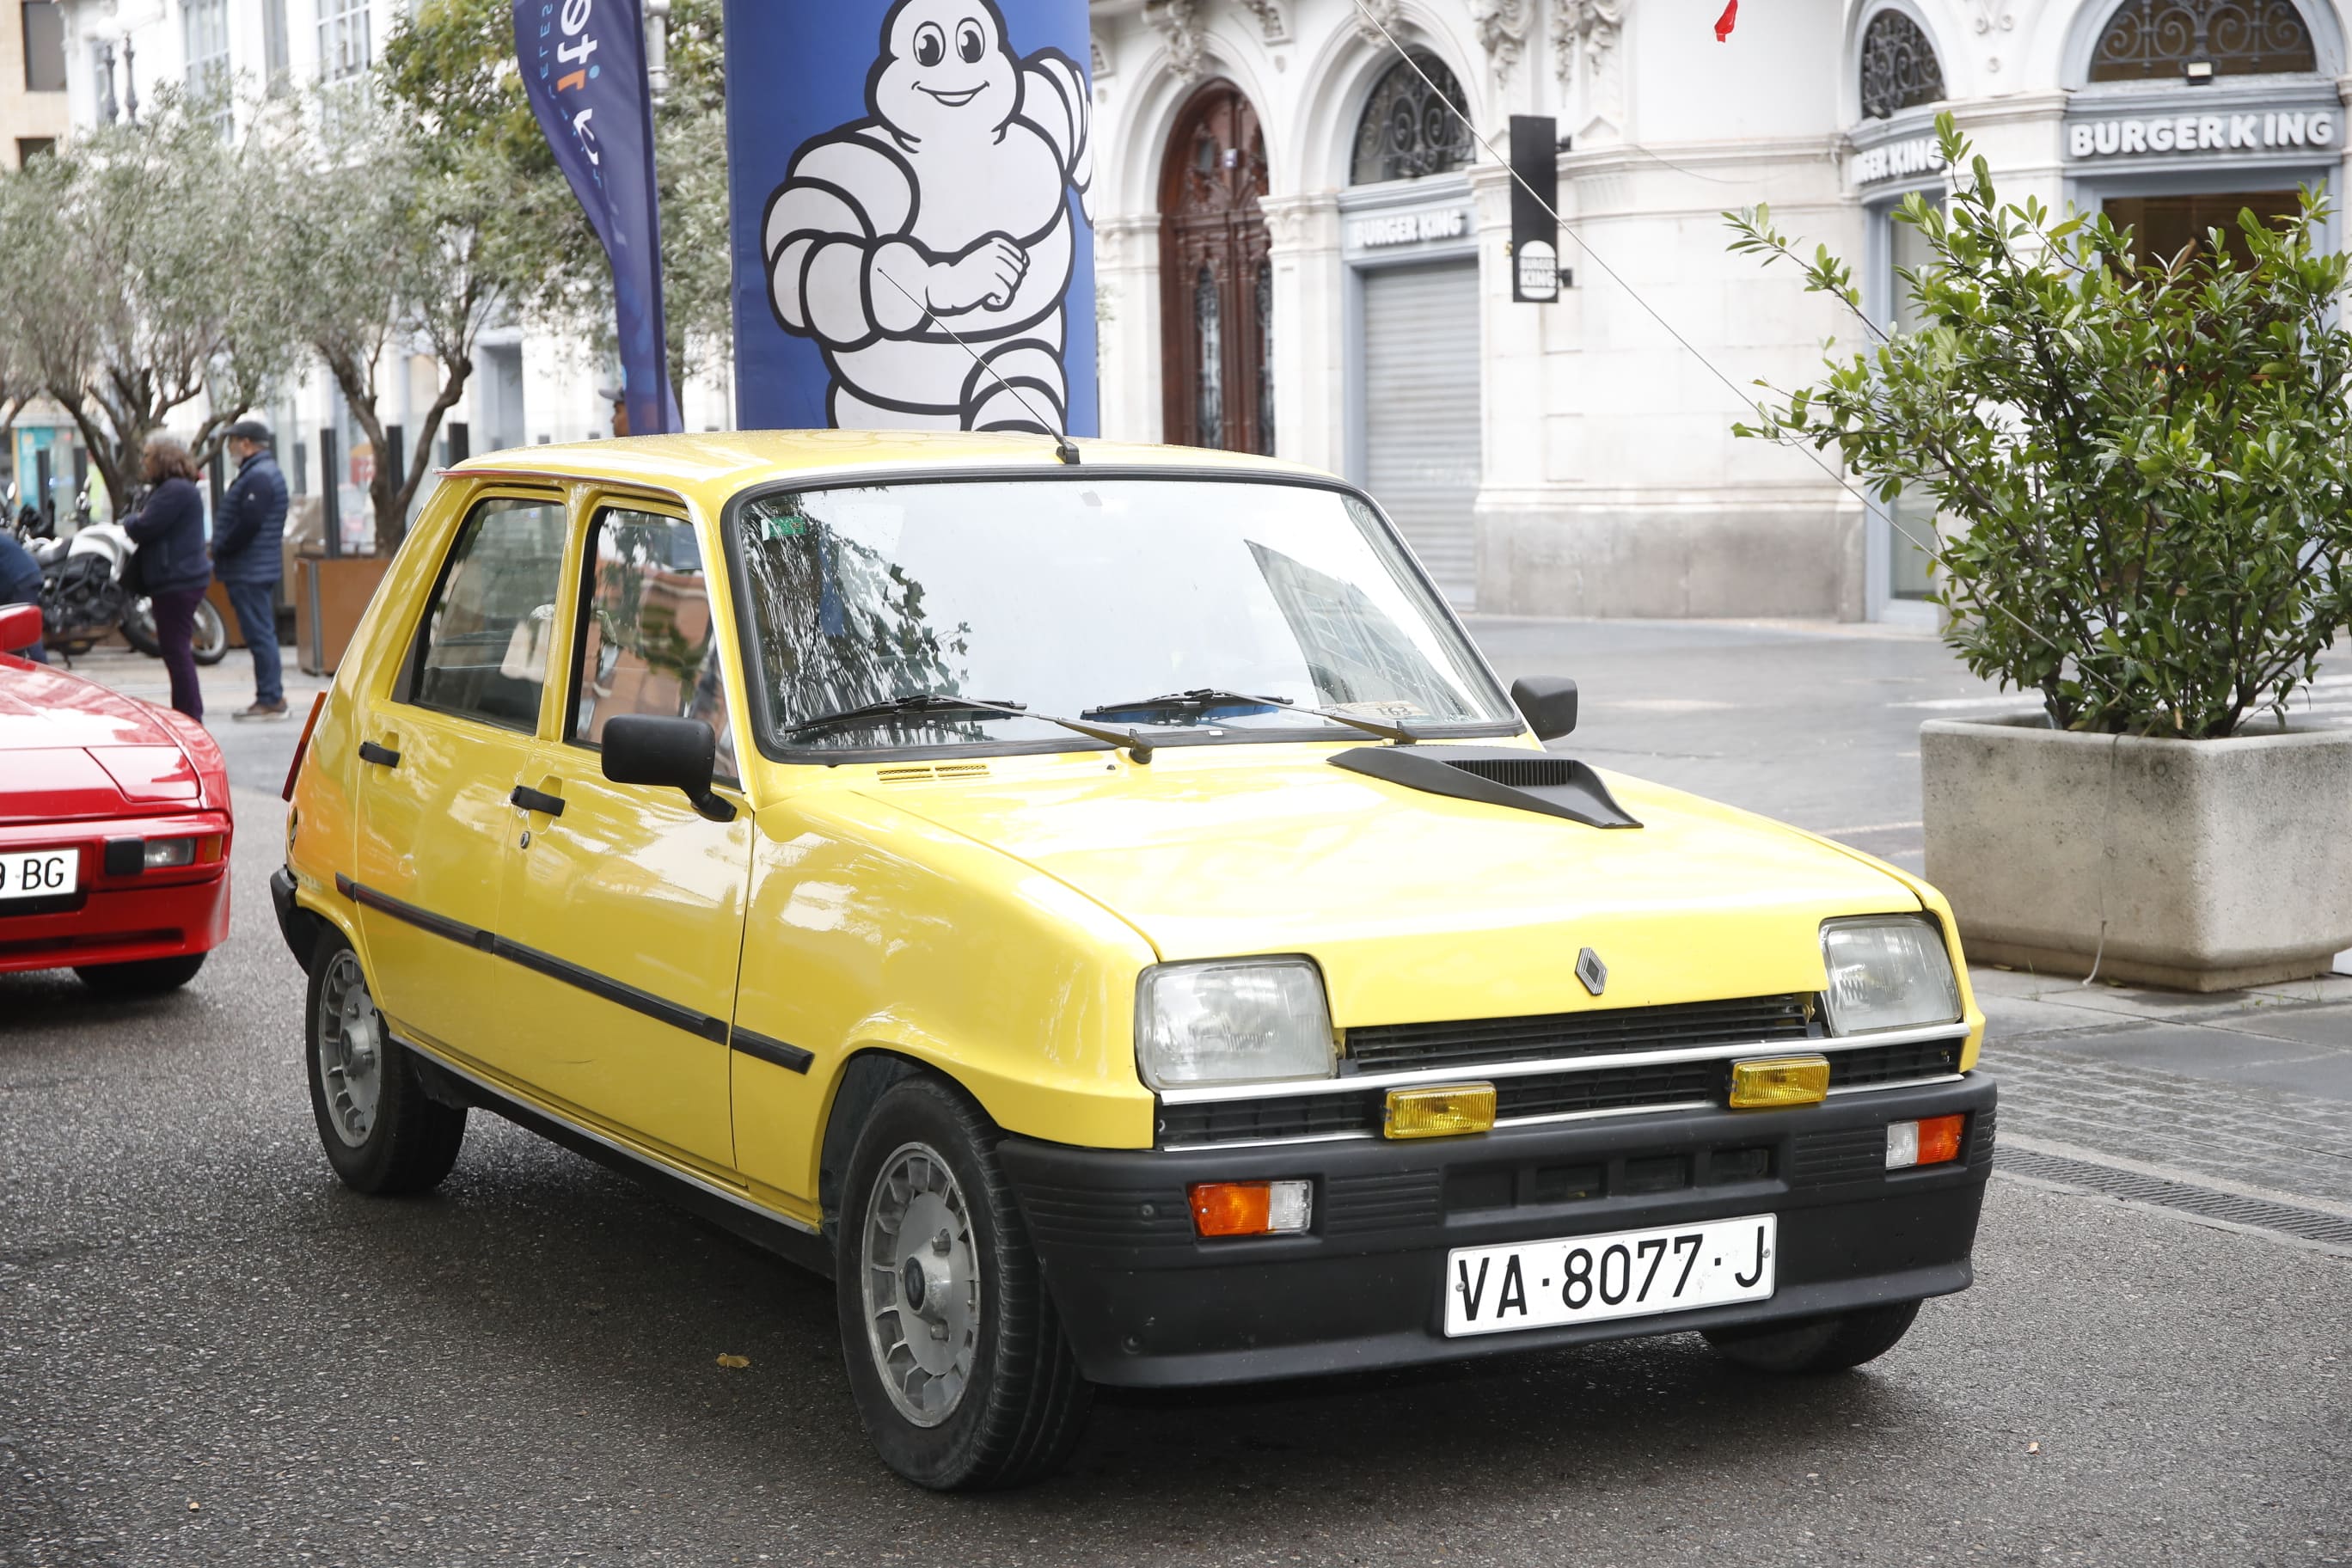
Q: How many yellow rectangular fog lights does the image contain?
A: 2